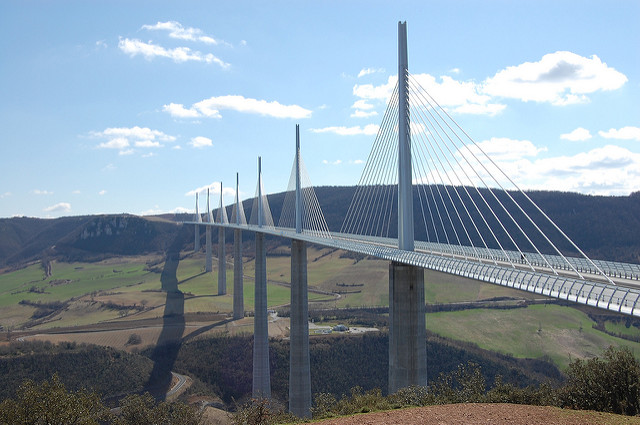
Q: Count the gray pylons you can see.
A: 7